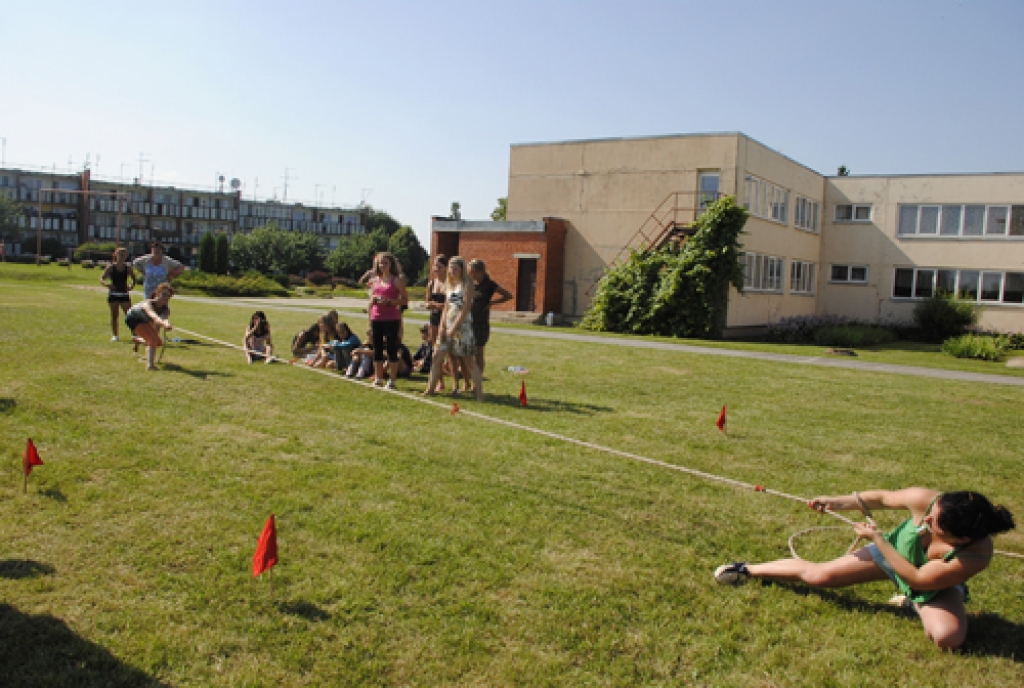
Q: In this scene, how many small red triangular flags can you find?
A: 4